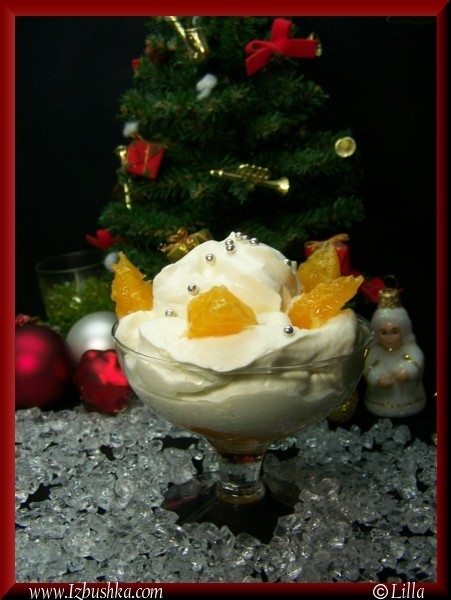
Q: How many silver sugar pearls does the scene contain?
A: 10